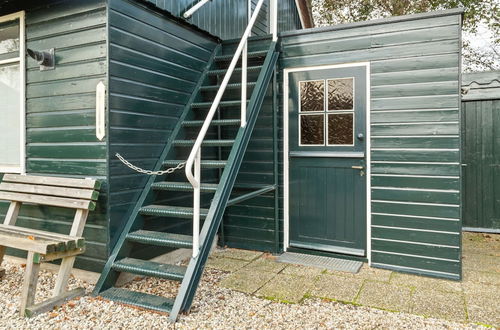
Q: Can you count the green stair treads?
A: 12